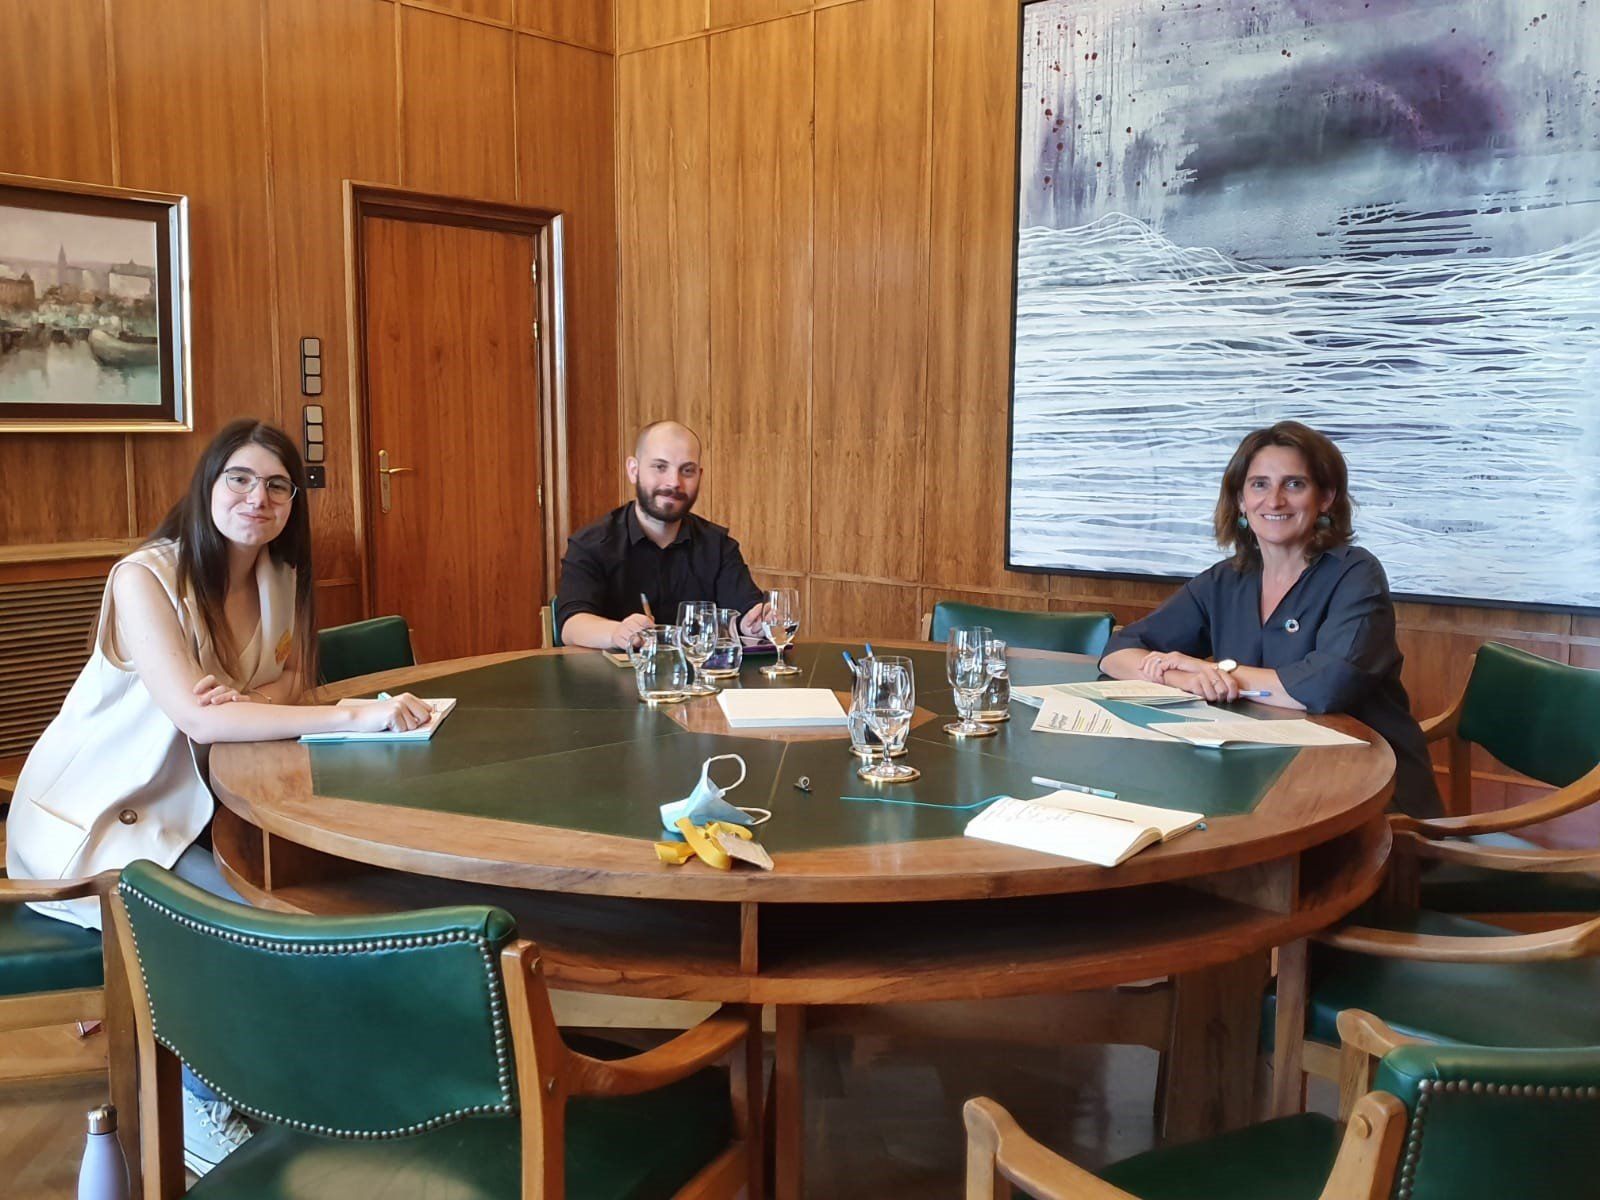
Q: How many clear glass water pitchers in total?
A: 4